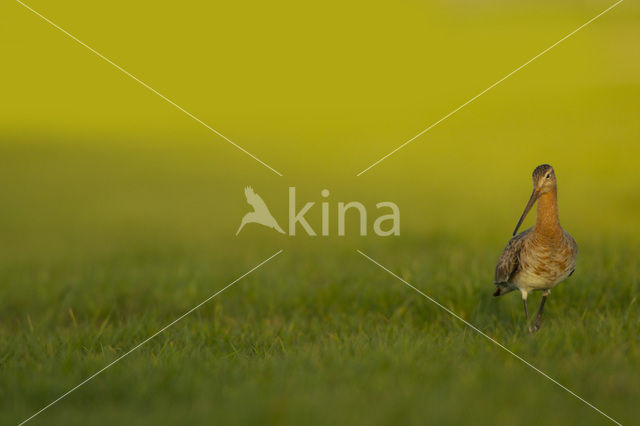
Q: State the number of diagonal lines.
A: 4